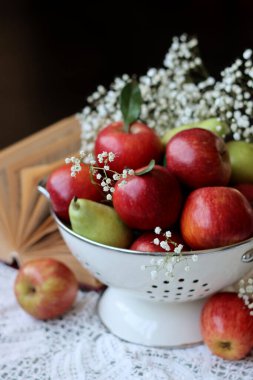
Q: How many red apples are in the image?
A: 9